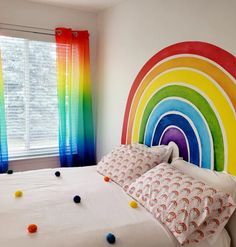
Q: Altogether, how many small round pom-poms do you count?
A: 8